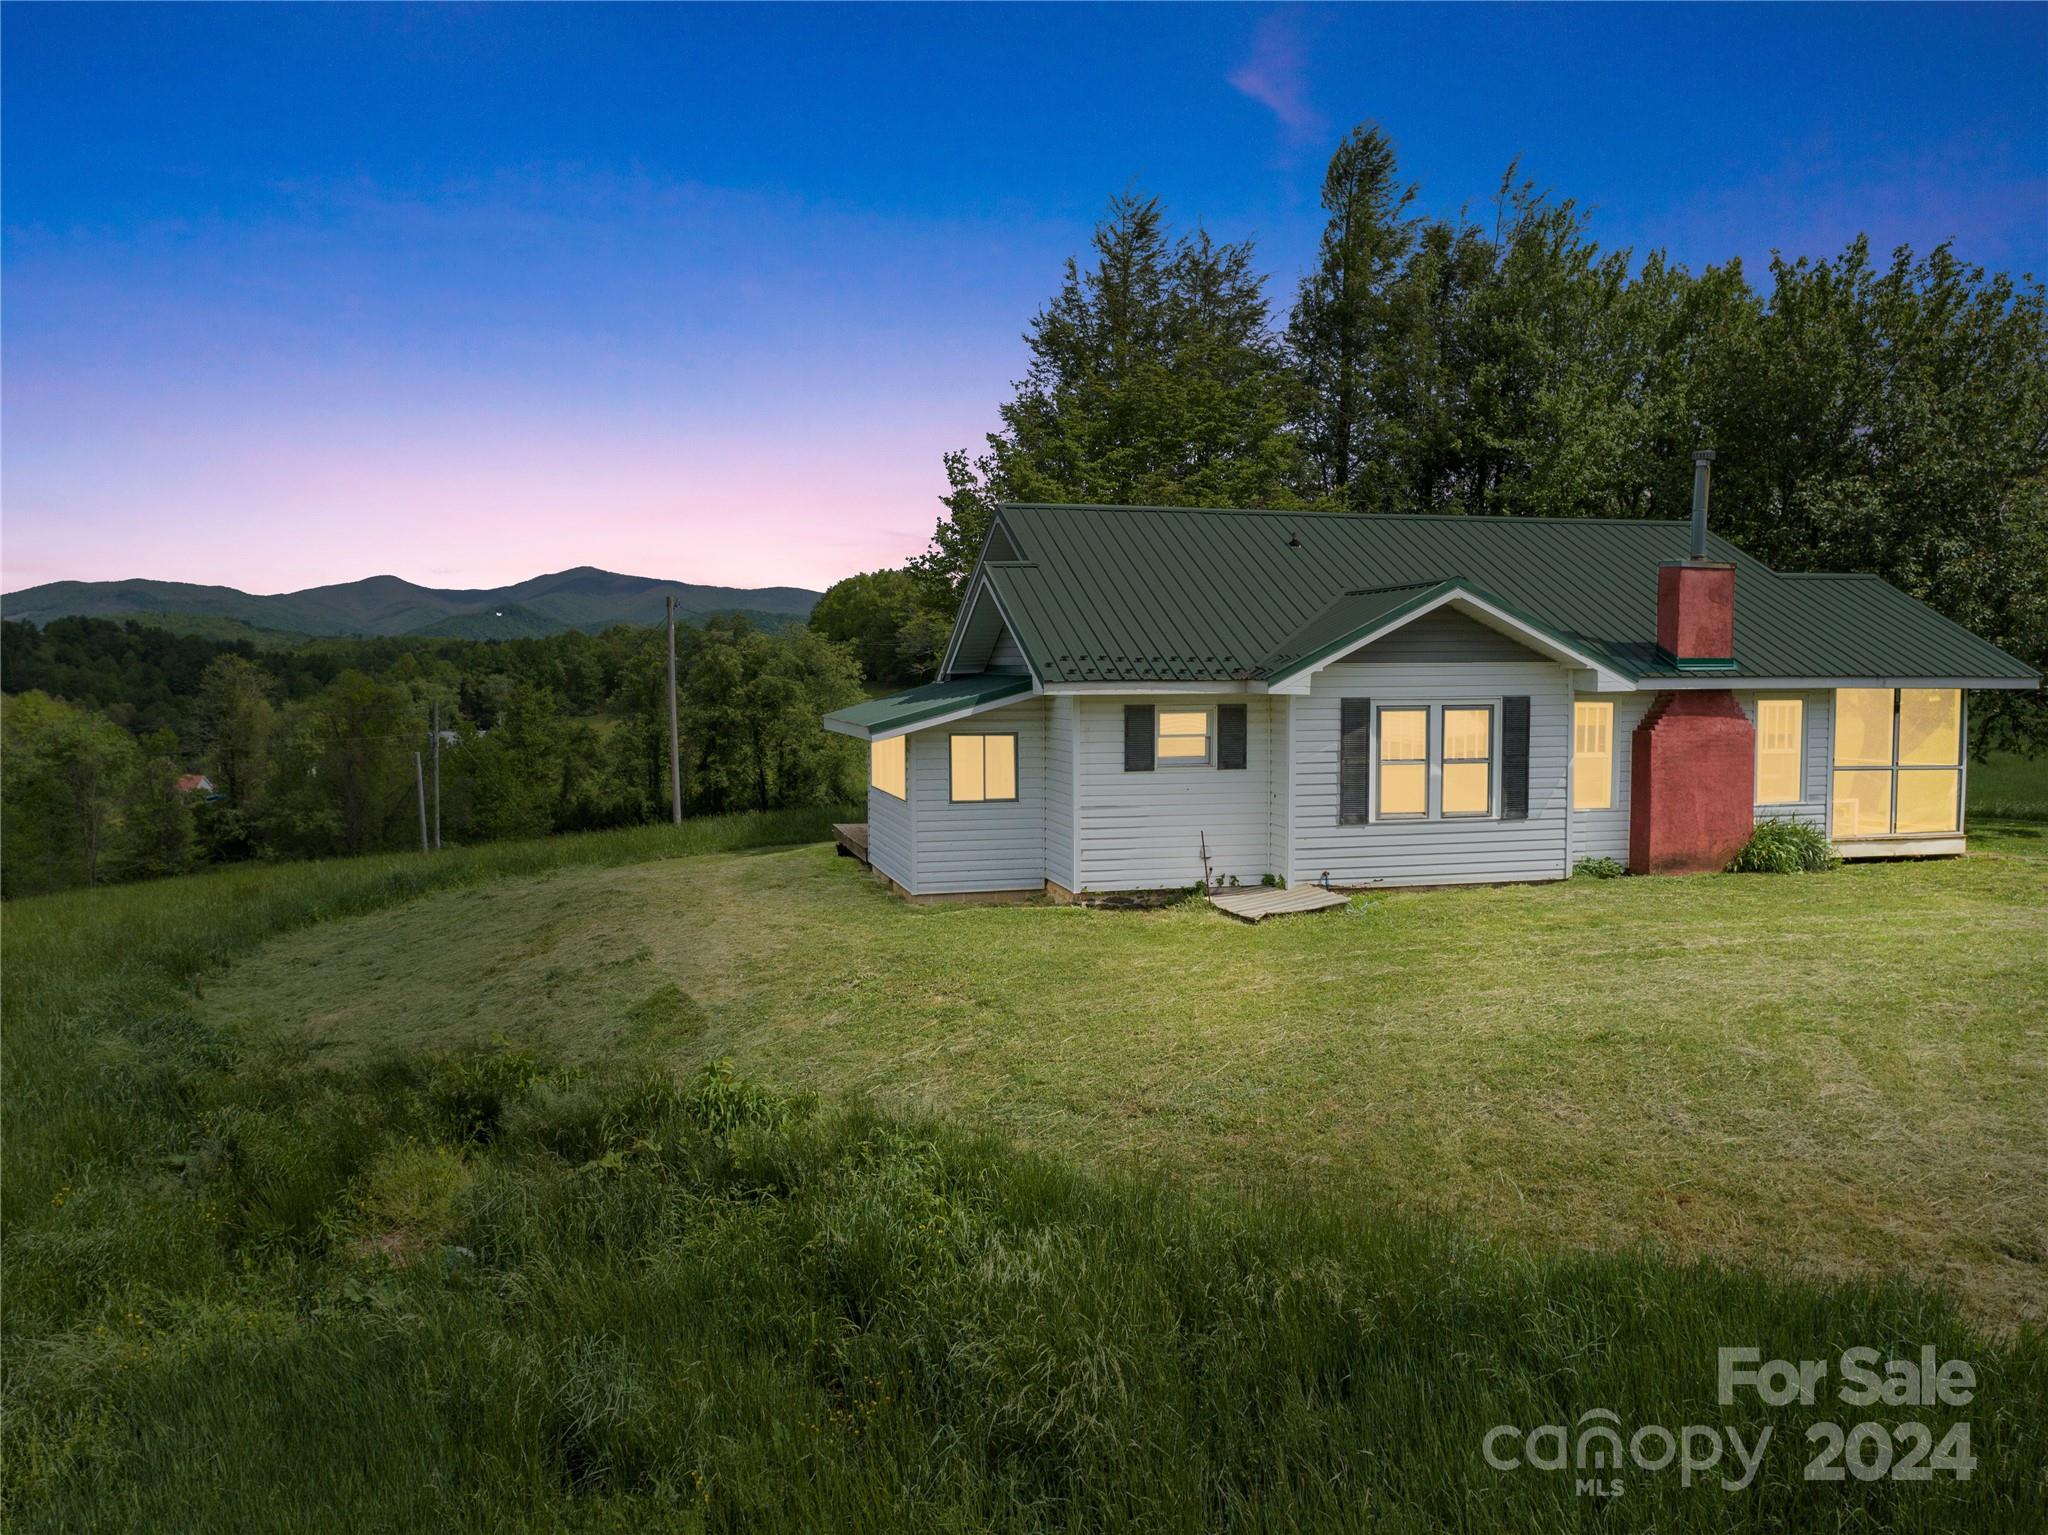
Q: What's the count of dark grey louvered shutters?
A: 4